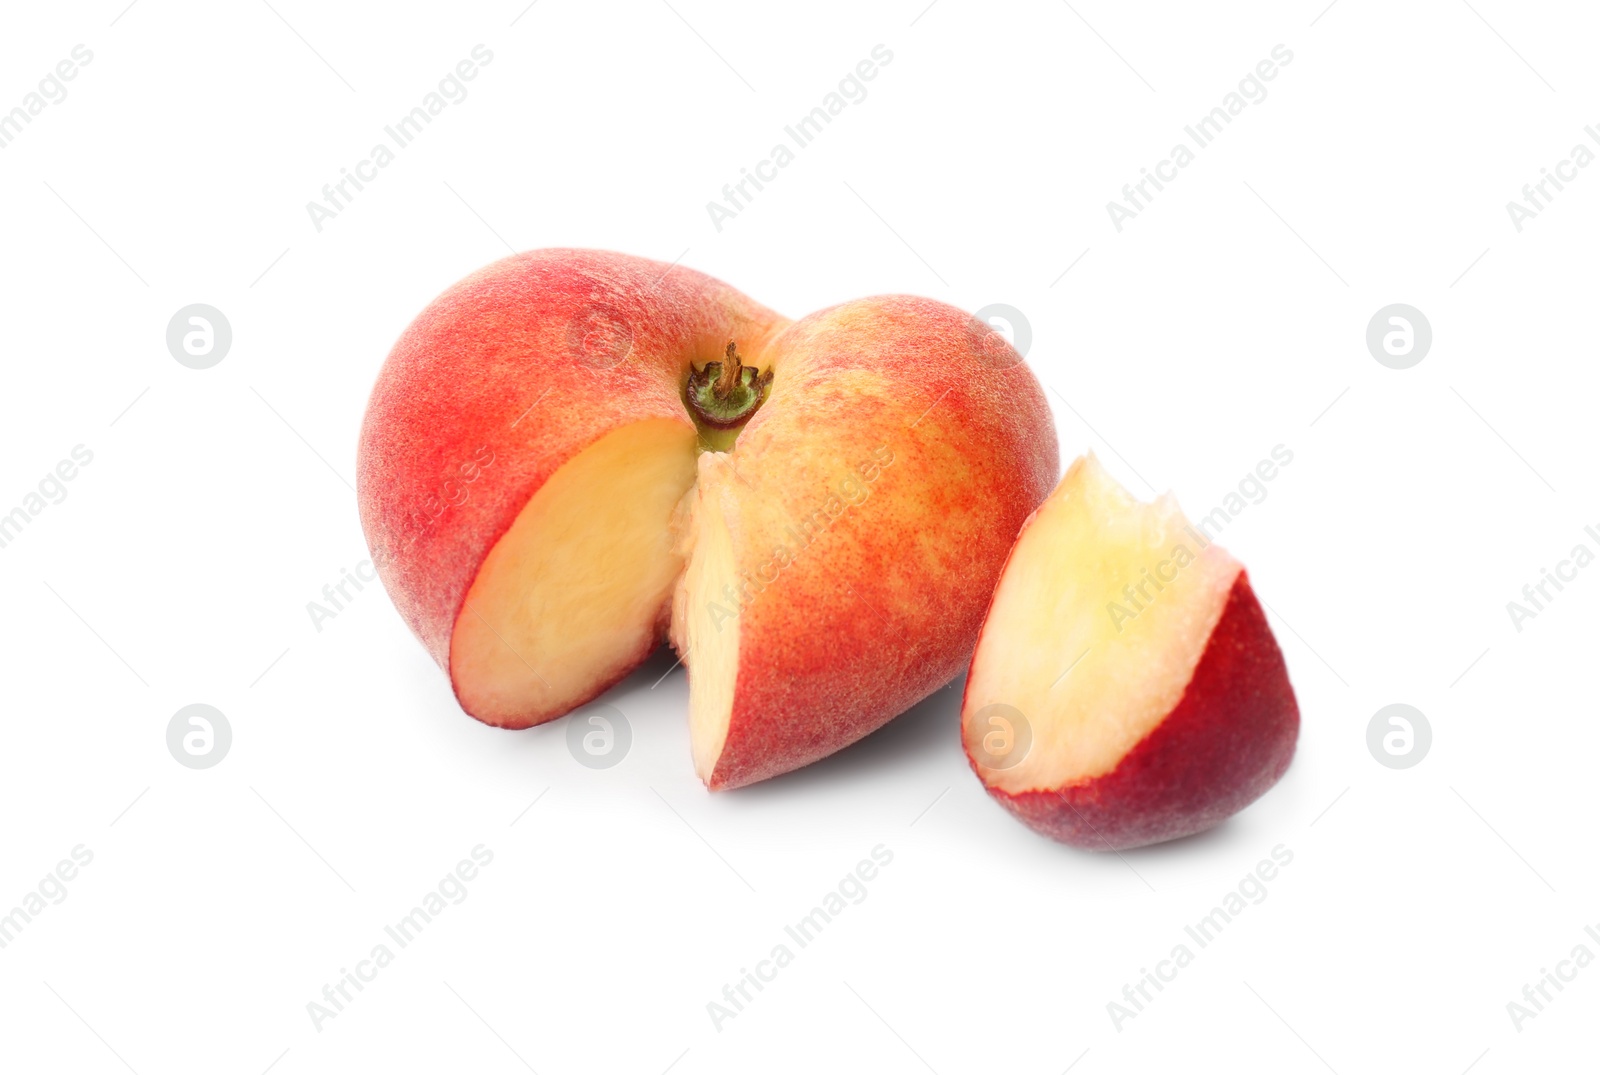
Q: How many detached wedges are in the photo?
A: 1